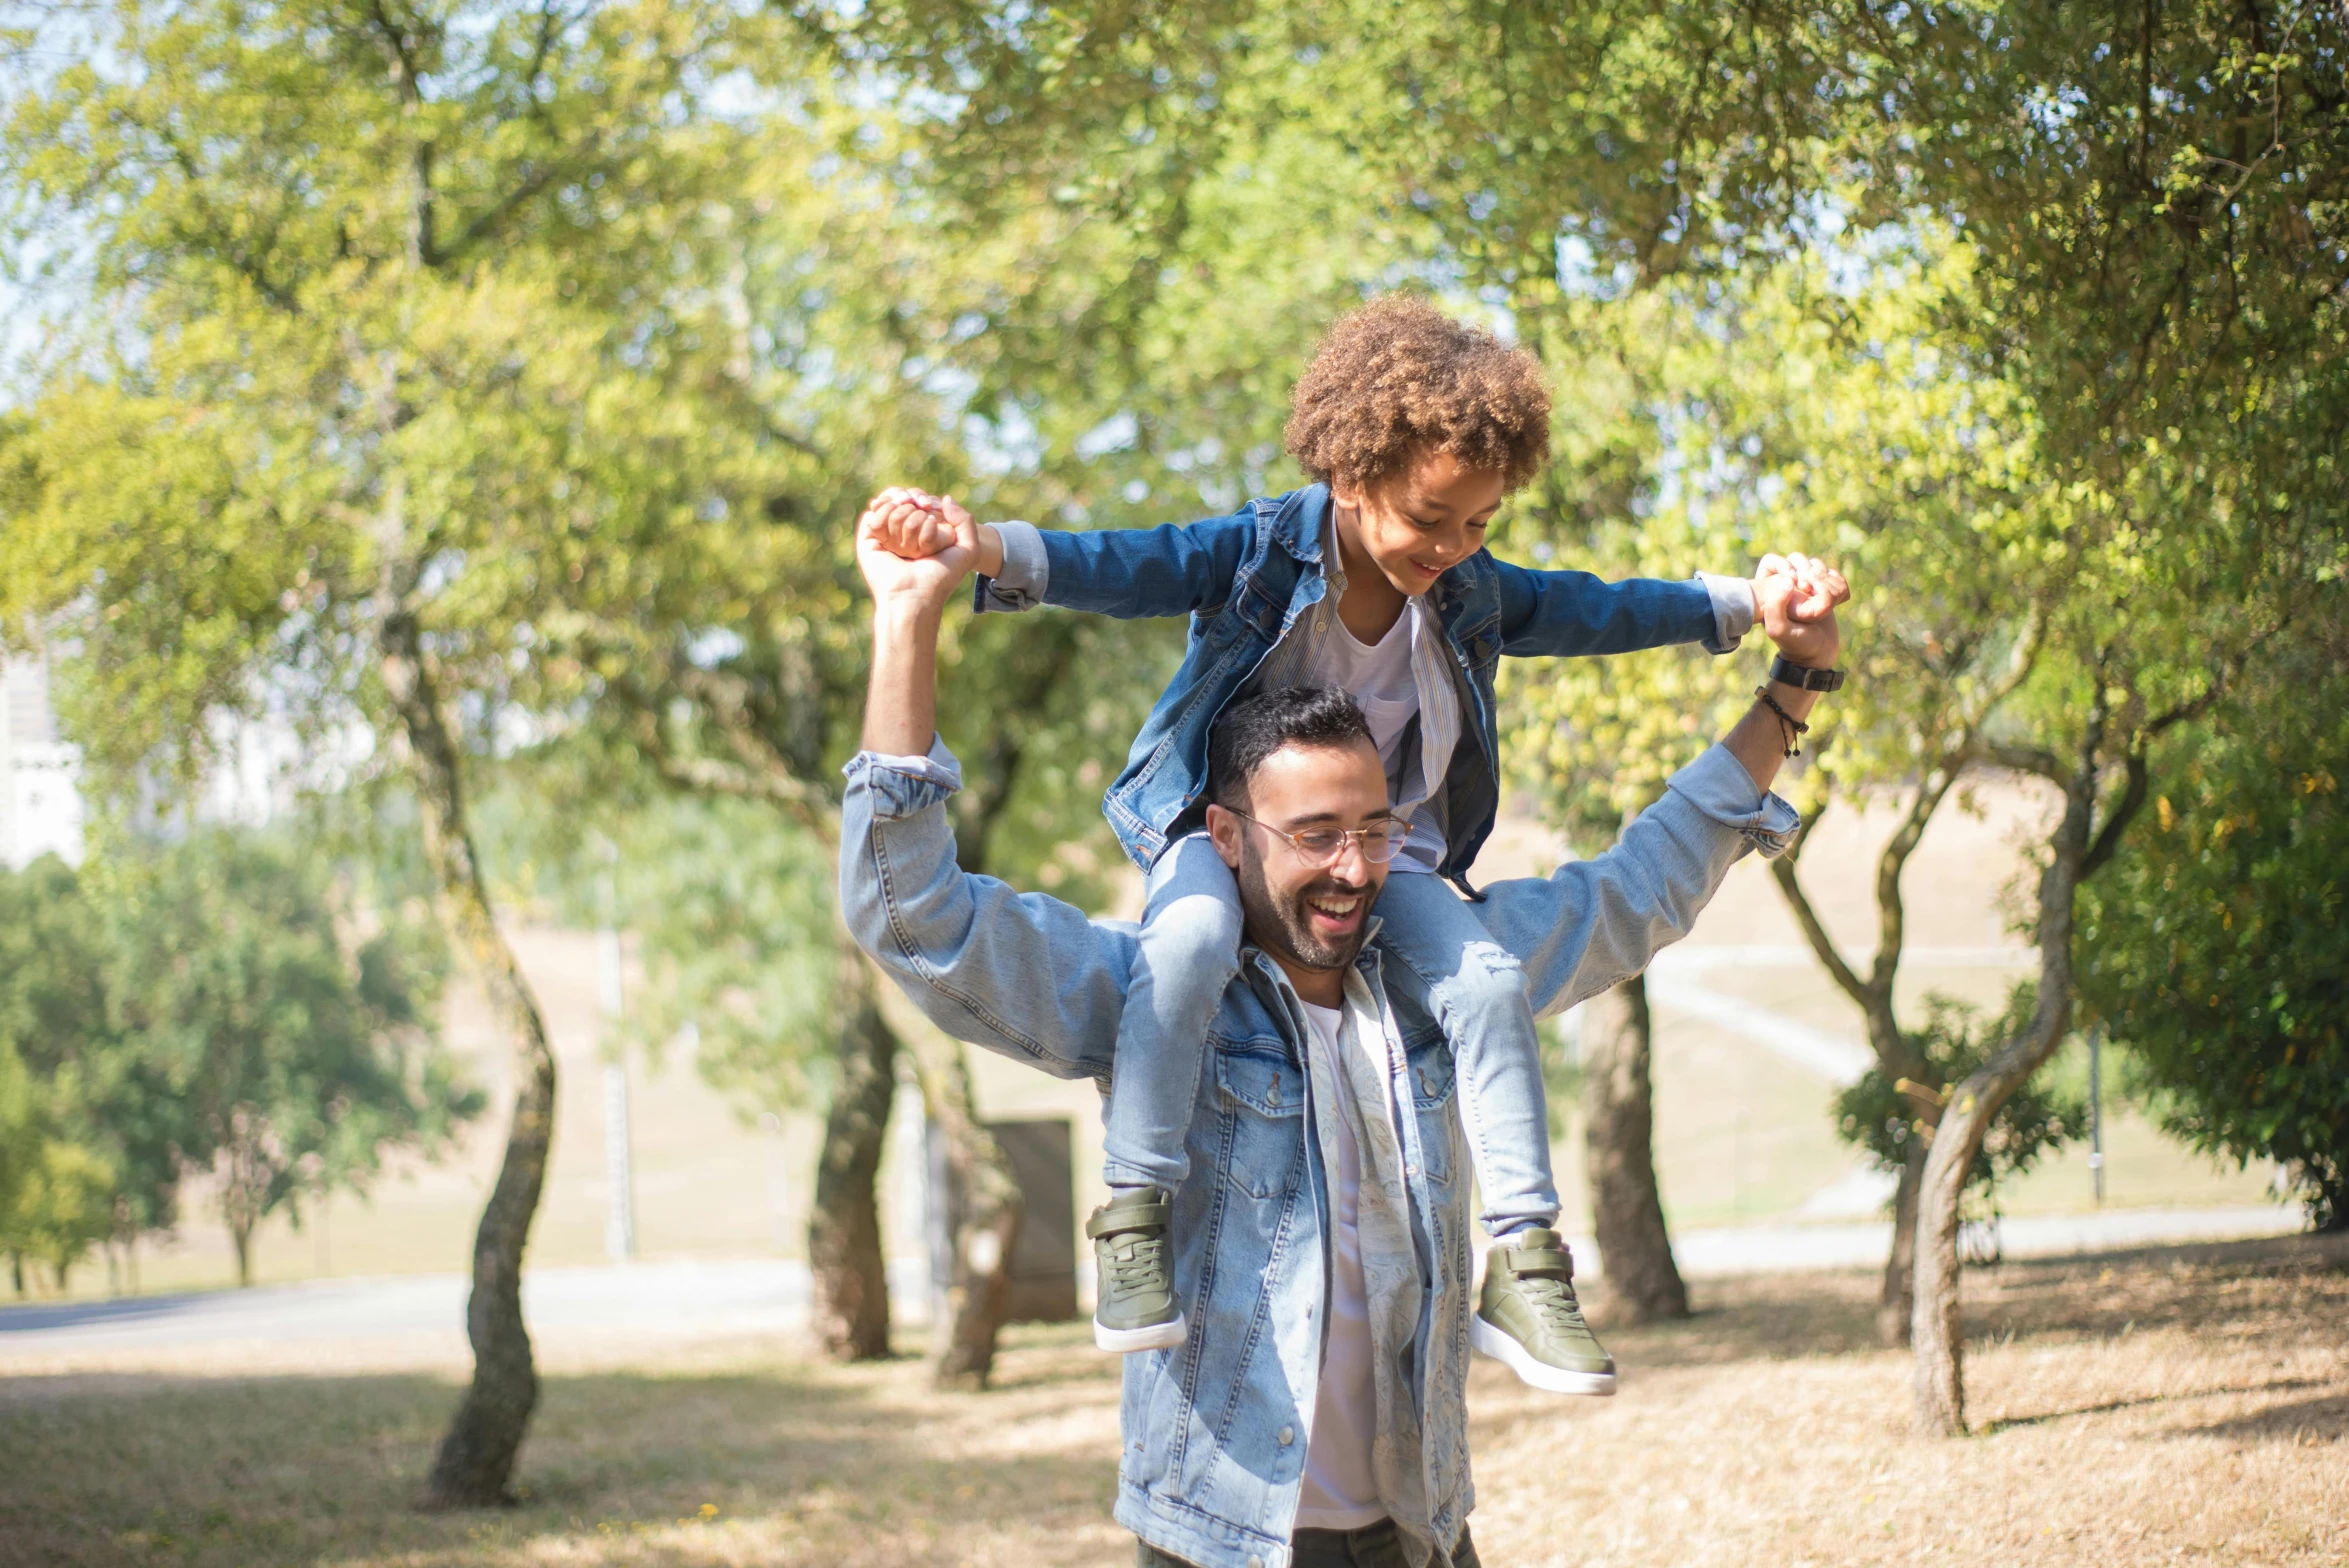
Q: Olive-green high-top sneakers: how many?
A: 2